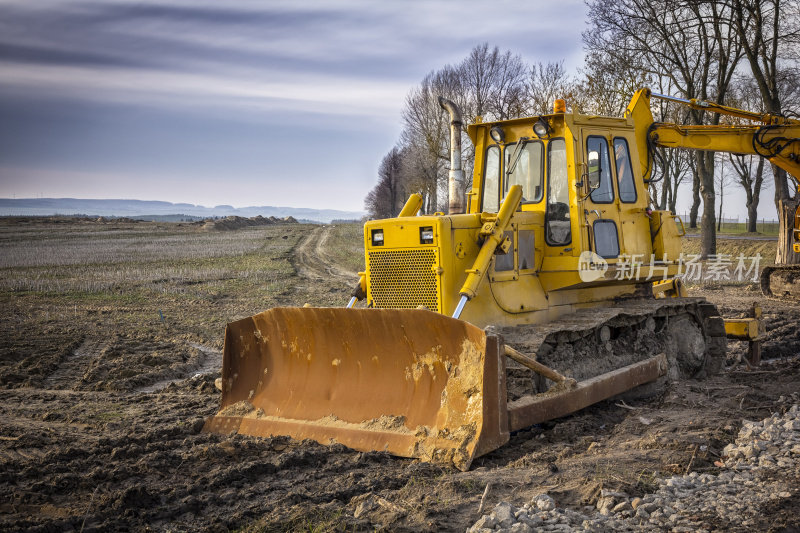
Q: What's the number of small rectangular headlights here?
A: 2